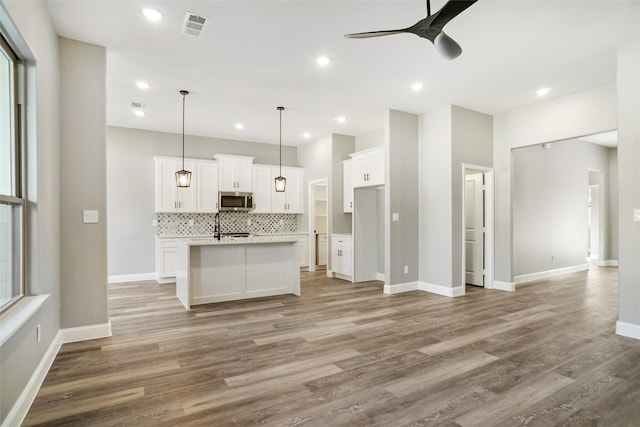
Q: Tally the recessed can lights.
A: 9